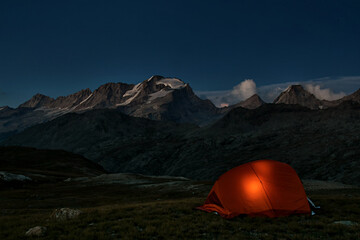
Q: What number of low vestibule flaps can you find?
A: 1